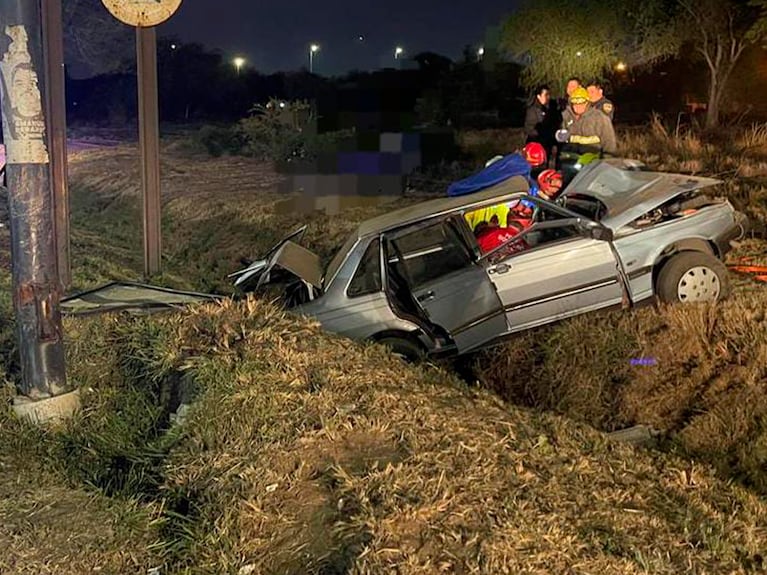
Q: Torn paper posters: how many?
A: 1